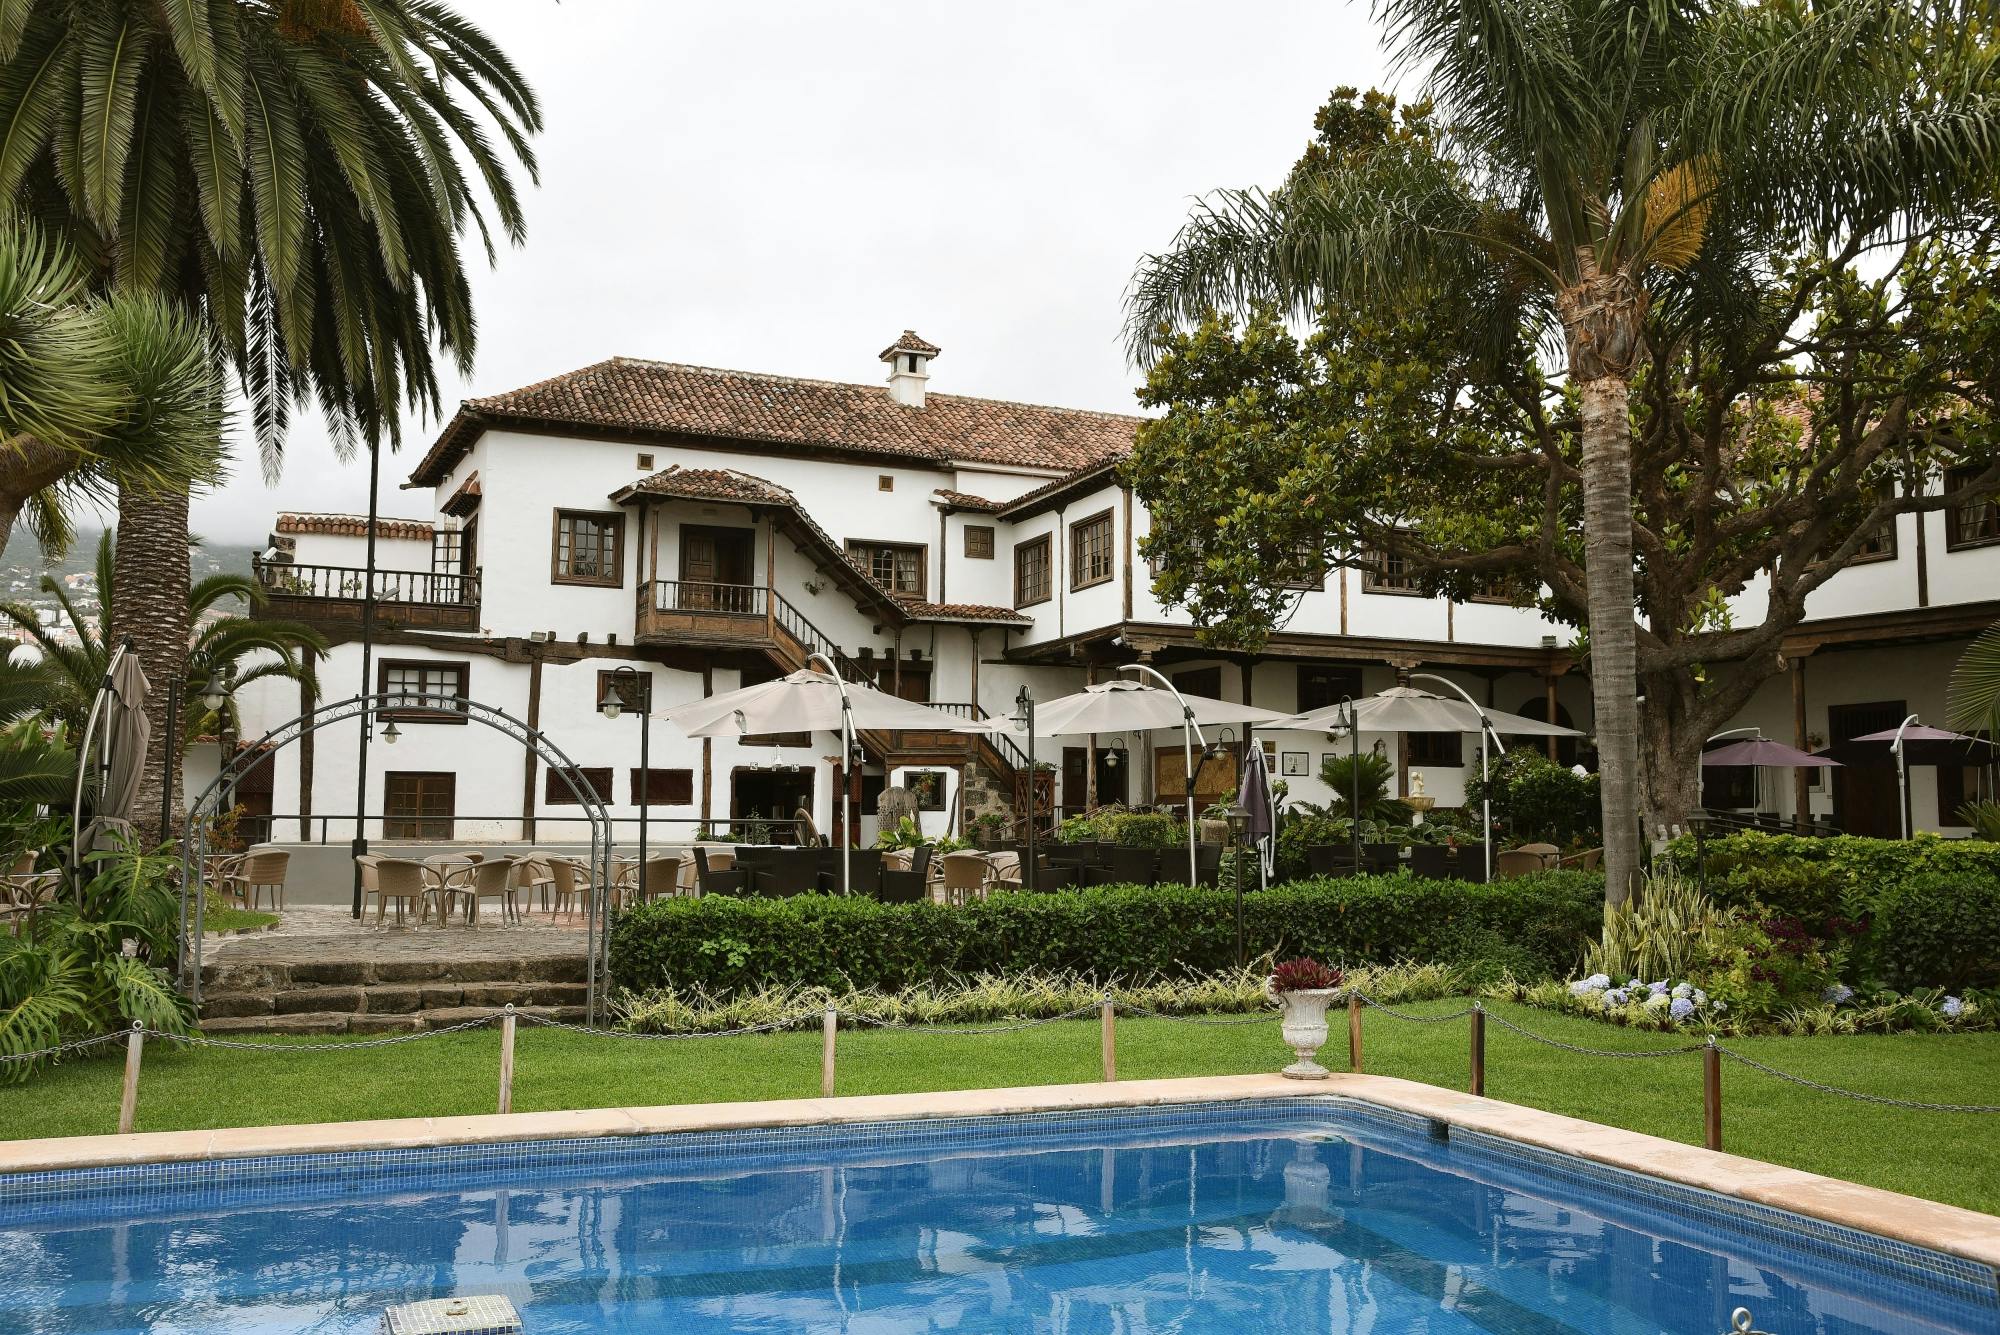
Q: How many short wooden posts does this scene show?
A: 7